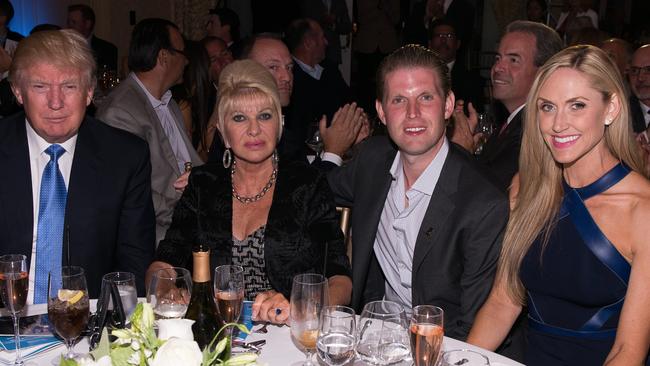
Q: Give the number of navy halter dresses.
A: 1